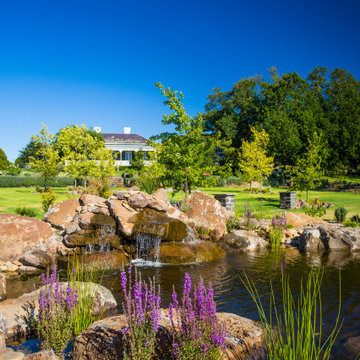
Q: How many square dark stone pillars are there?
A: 2